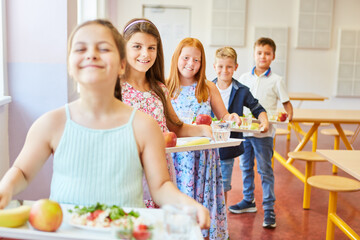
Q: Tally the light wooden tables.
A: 3